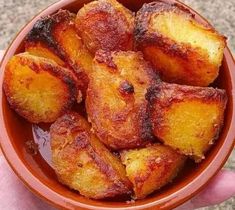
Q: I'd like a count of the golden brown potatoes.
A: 8